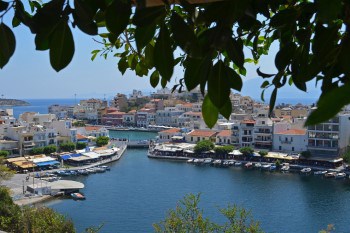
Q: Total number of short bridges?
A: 1